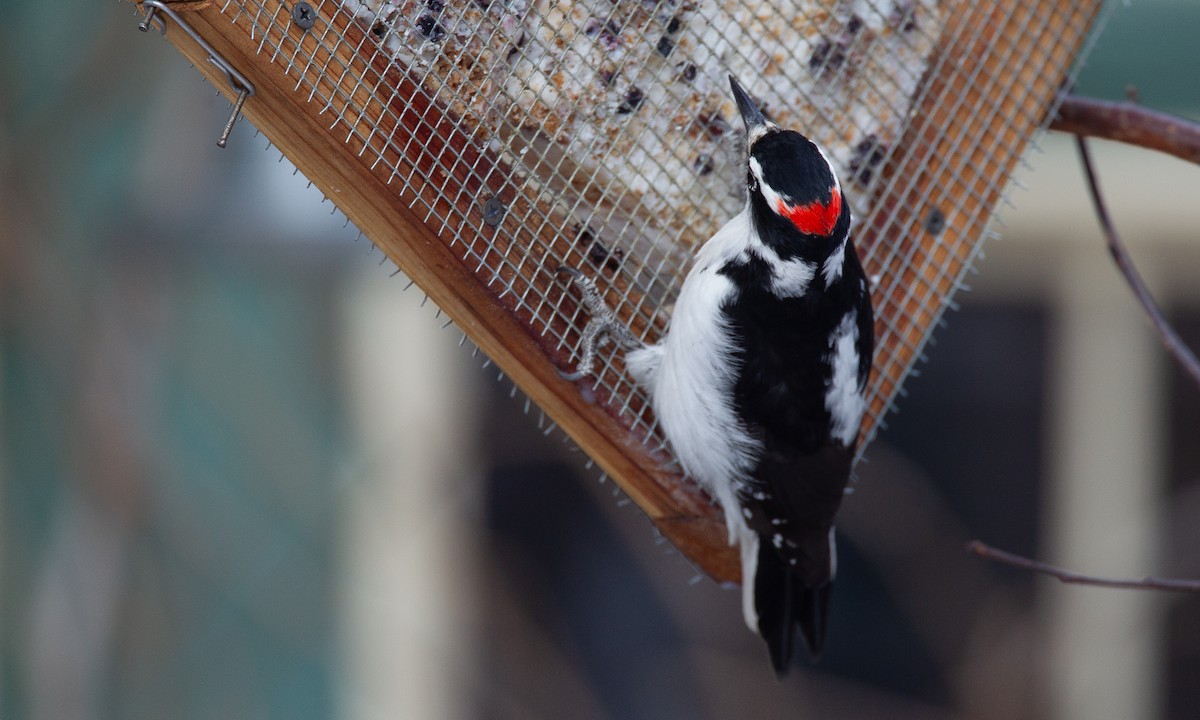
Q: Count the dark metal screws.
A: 3